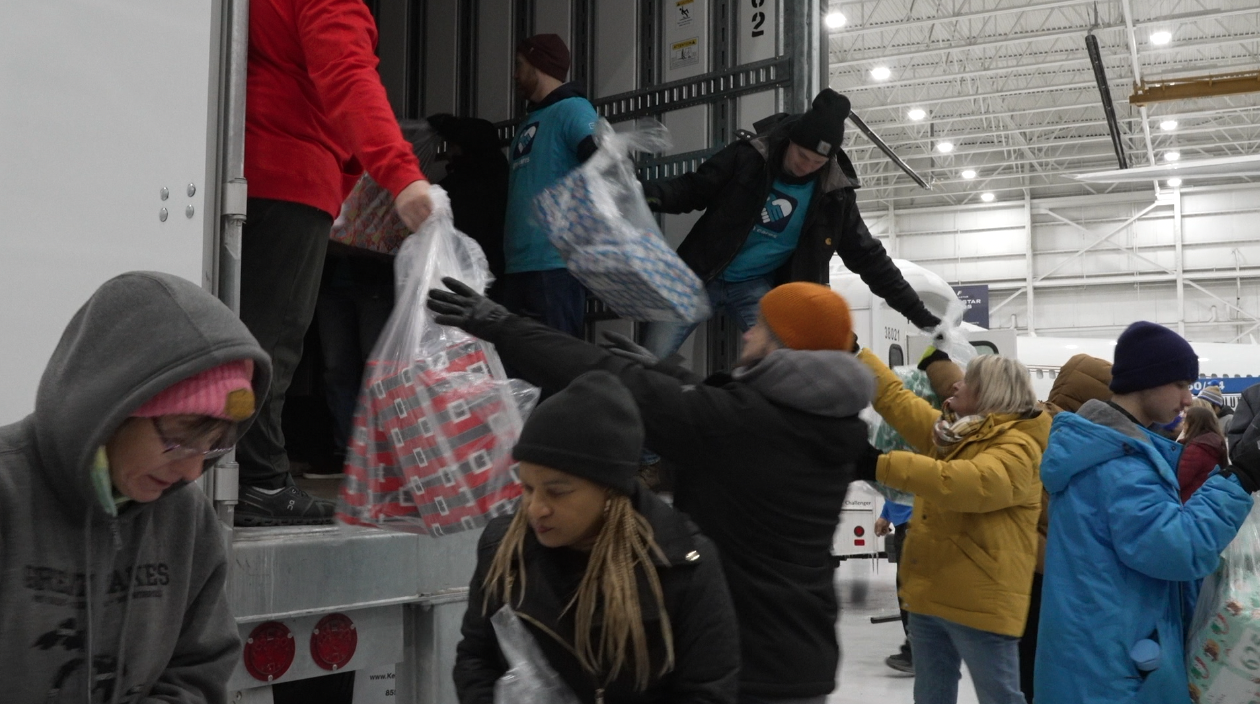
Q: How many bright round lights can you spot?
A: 10